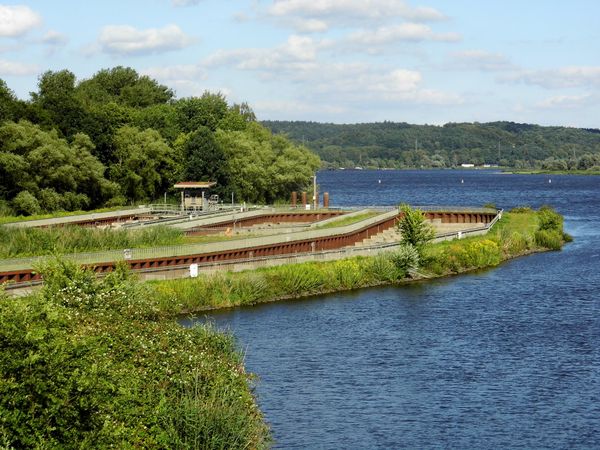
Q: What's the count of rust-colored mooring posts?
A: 4